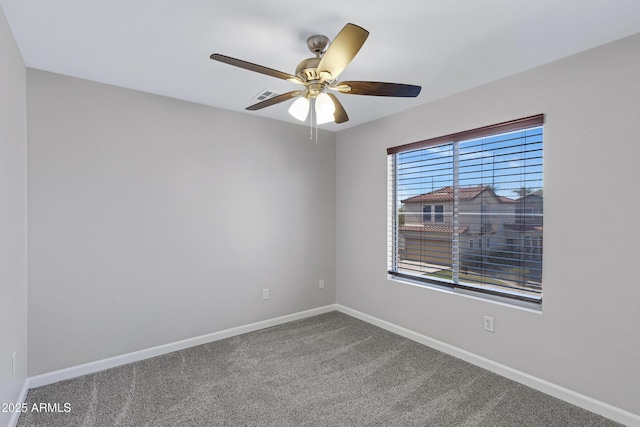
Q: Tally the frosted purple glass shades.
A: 0